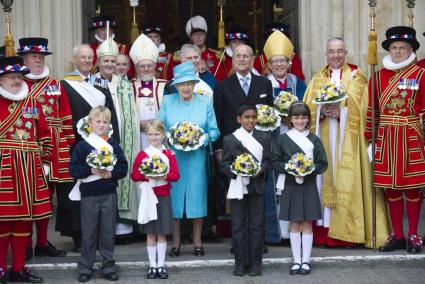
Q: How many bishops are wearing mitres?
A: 3